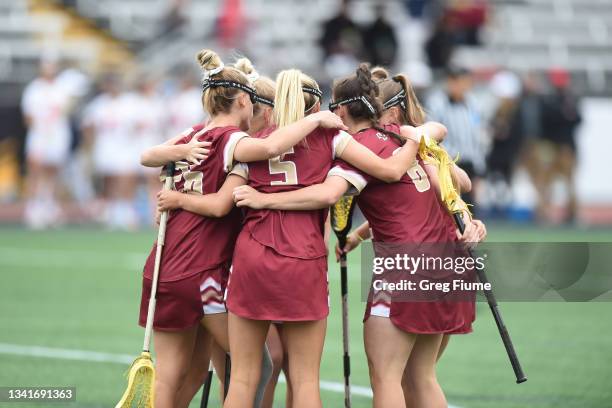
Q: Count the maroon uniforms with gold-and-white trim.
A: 5